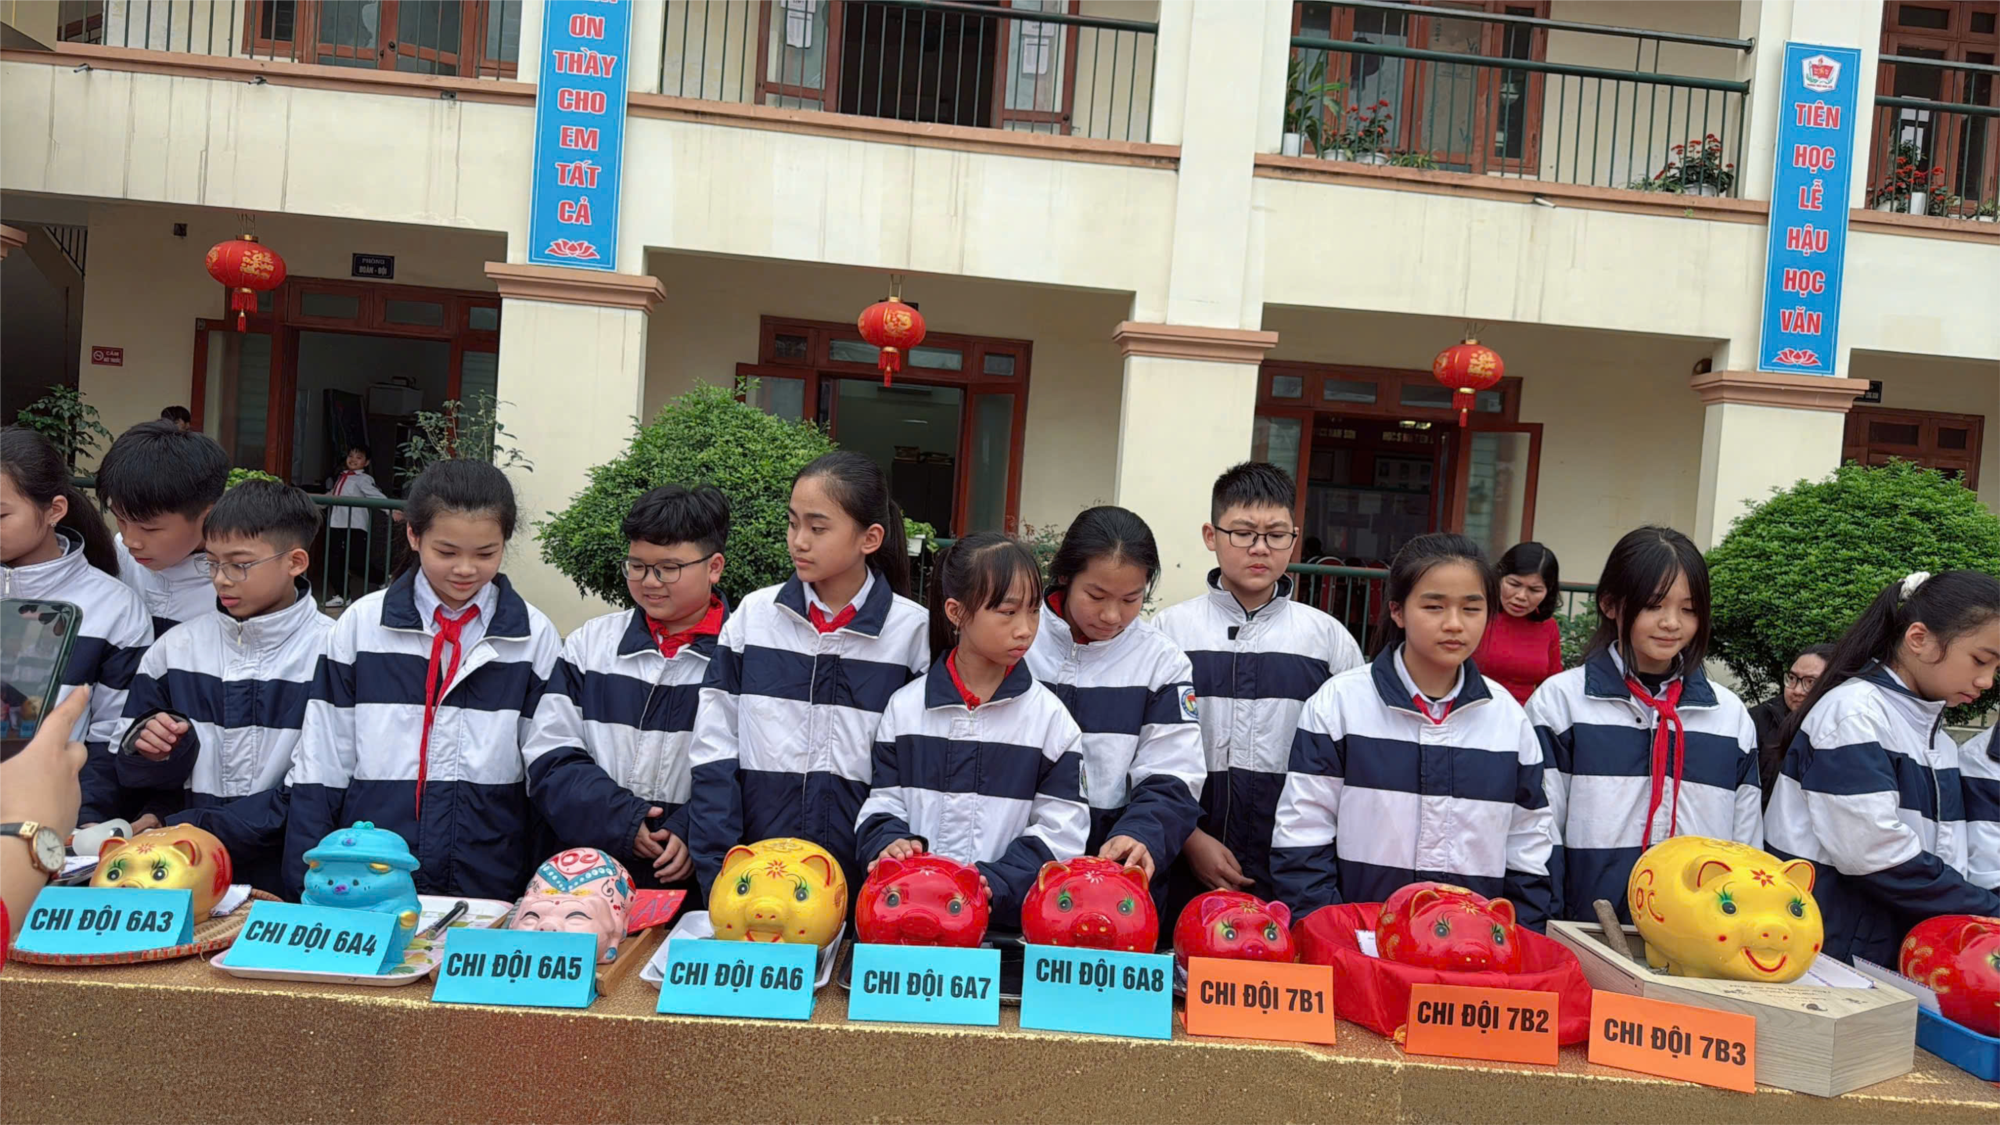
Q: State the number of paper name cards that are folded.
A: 9